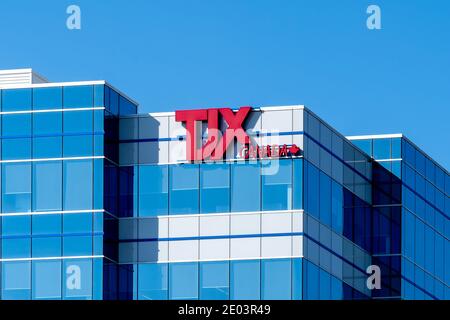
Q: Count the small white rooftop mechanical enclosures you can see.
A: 1